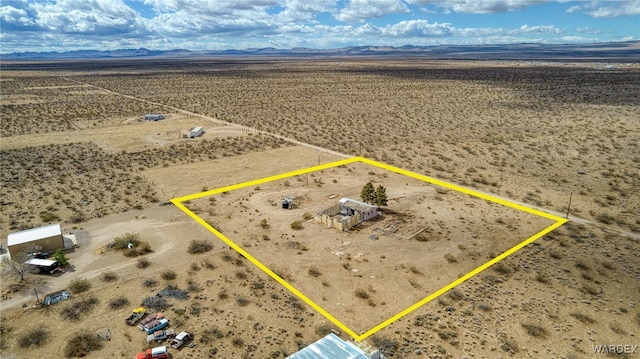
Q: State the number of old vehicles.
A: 6